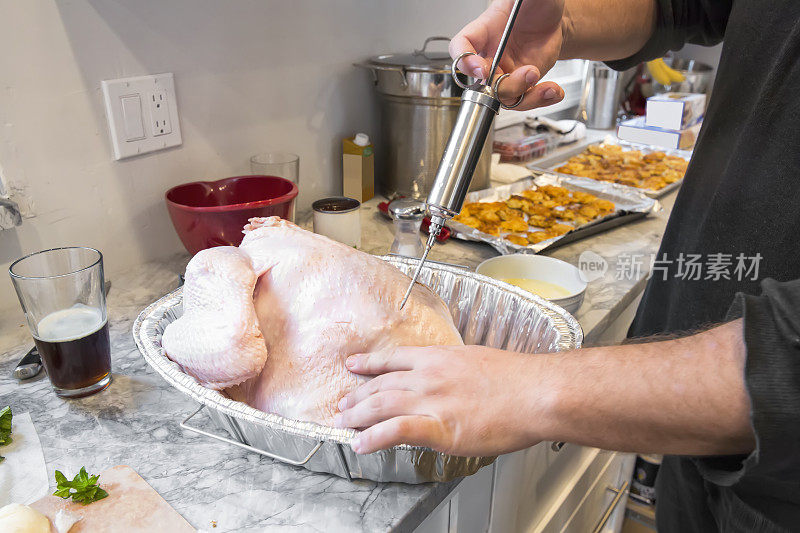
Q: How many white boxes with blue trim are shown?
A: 2